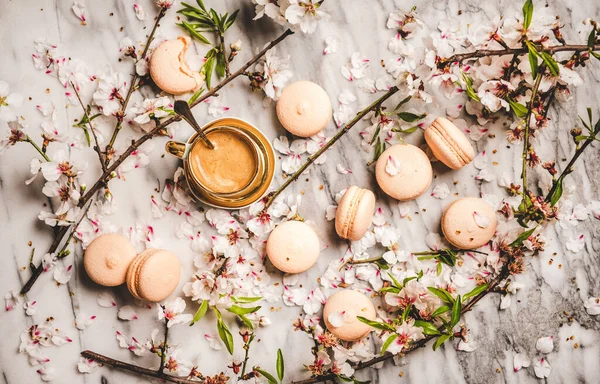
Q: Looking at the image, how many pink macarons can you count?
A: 10